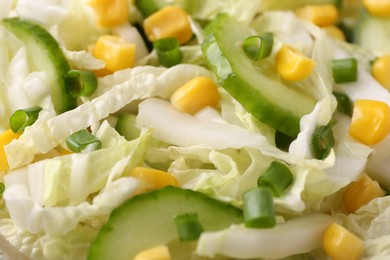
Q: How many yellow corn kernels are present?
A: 15